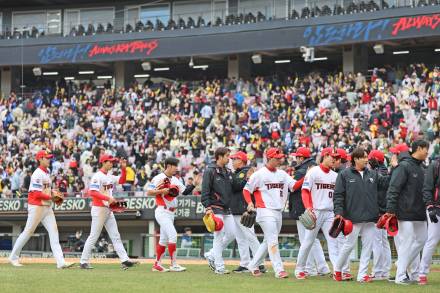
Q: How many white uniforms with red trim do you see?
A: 5